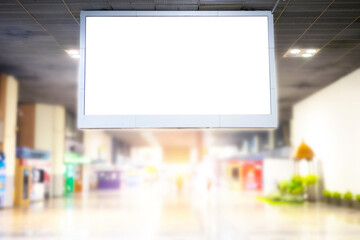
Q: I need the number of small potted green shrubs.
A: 4